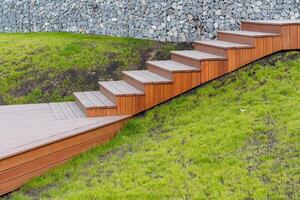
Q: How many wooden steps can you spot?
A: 8